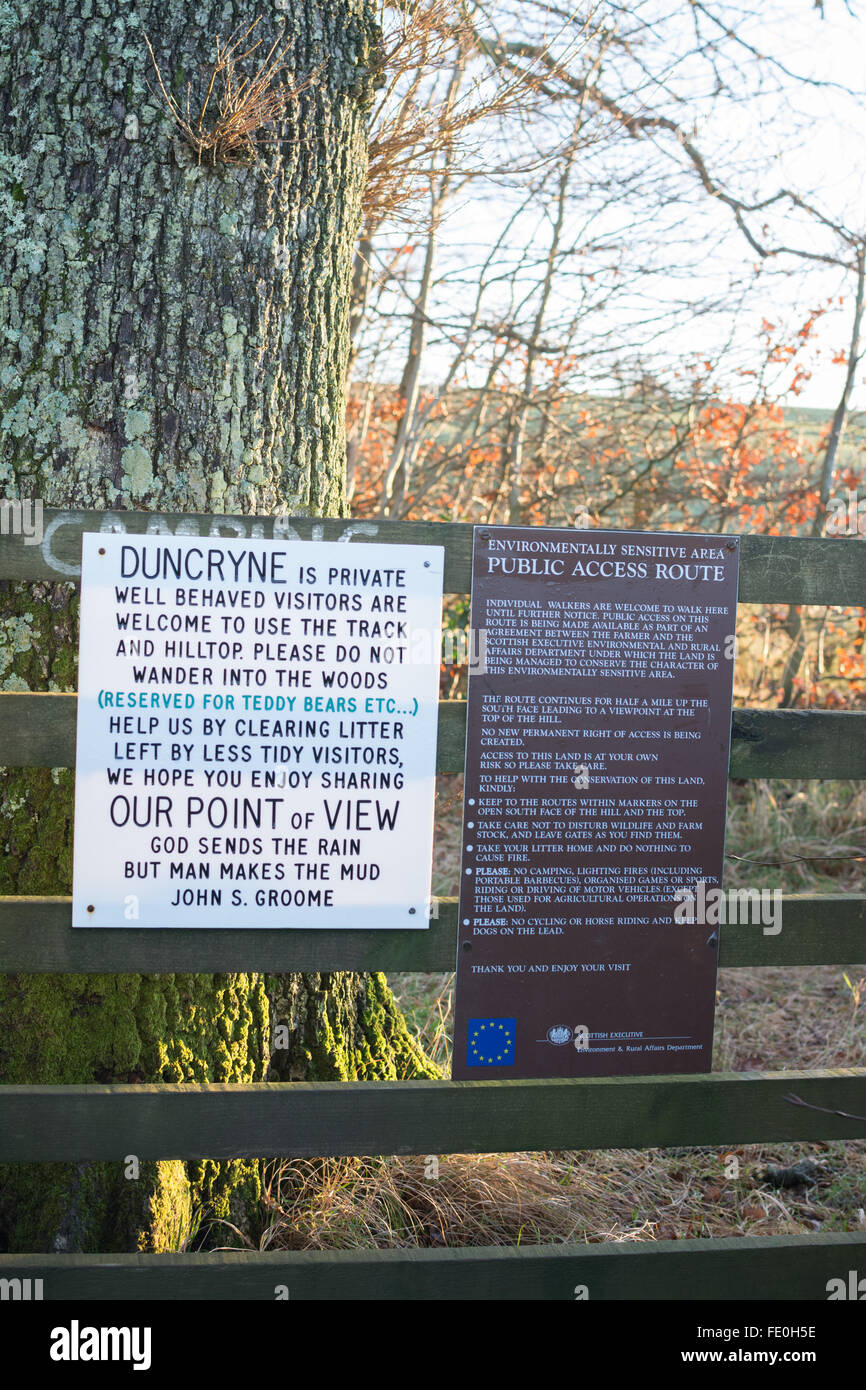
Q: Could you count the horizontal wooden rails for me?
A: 5